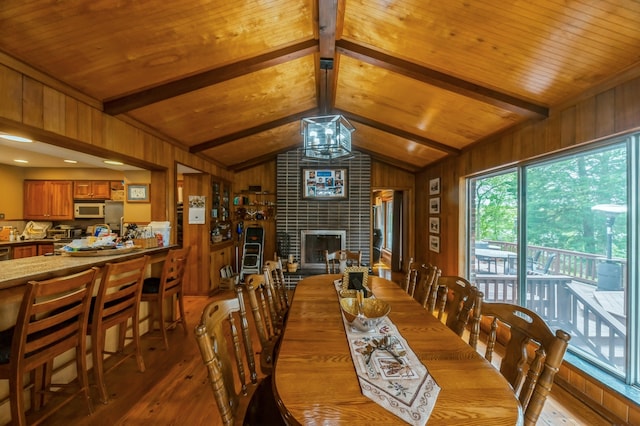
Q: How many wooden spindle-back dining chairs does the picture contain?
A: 7